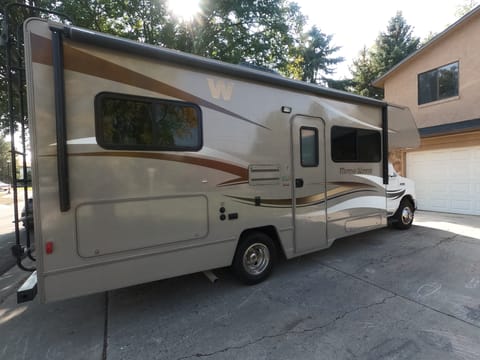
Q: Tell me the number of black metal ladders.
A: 1